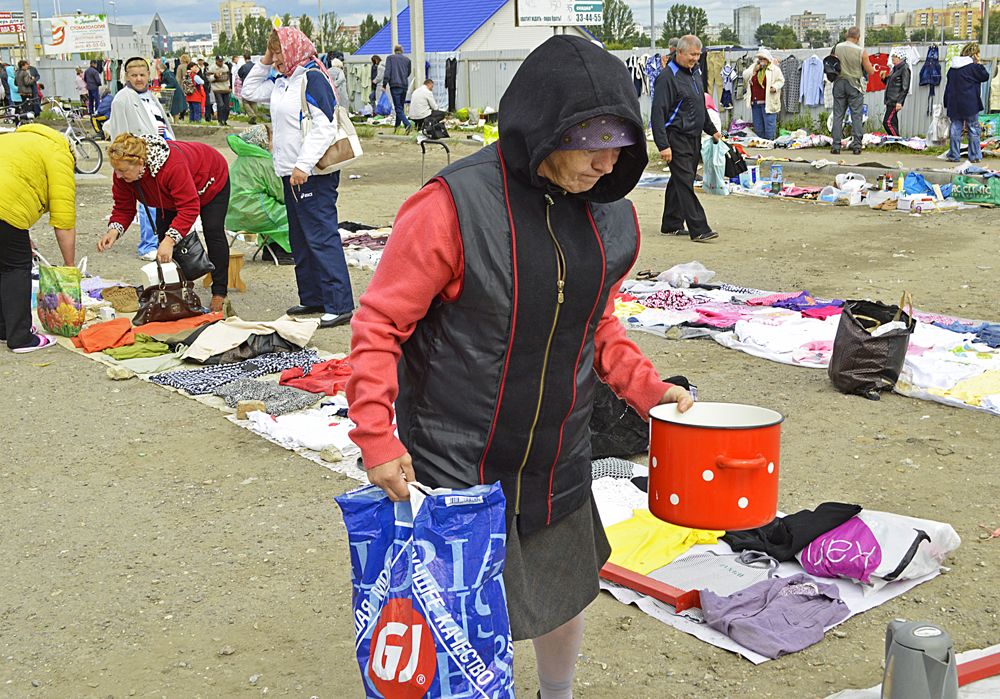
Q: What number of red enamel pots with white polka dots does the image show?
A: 1